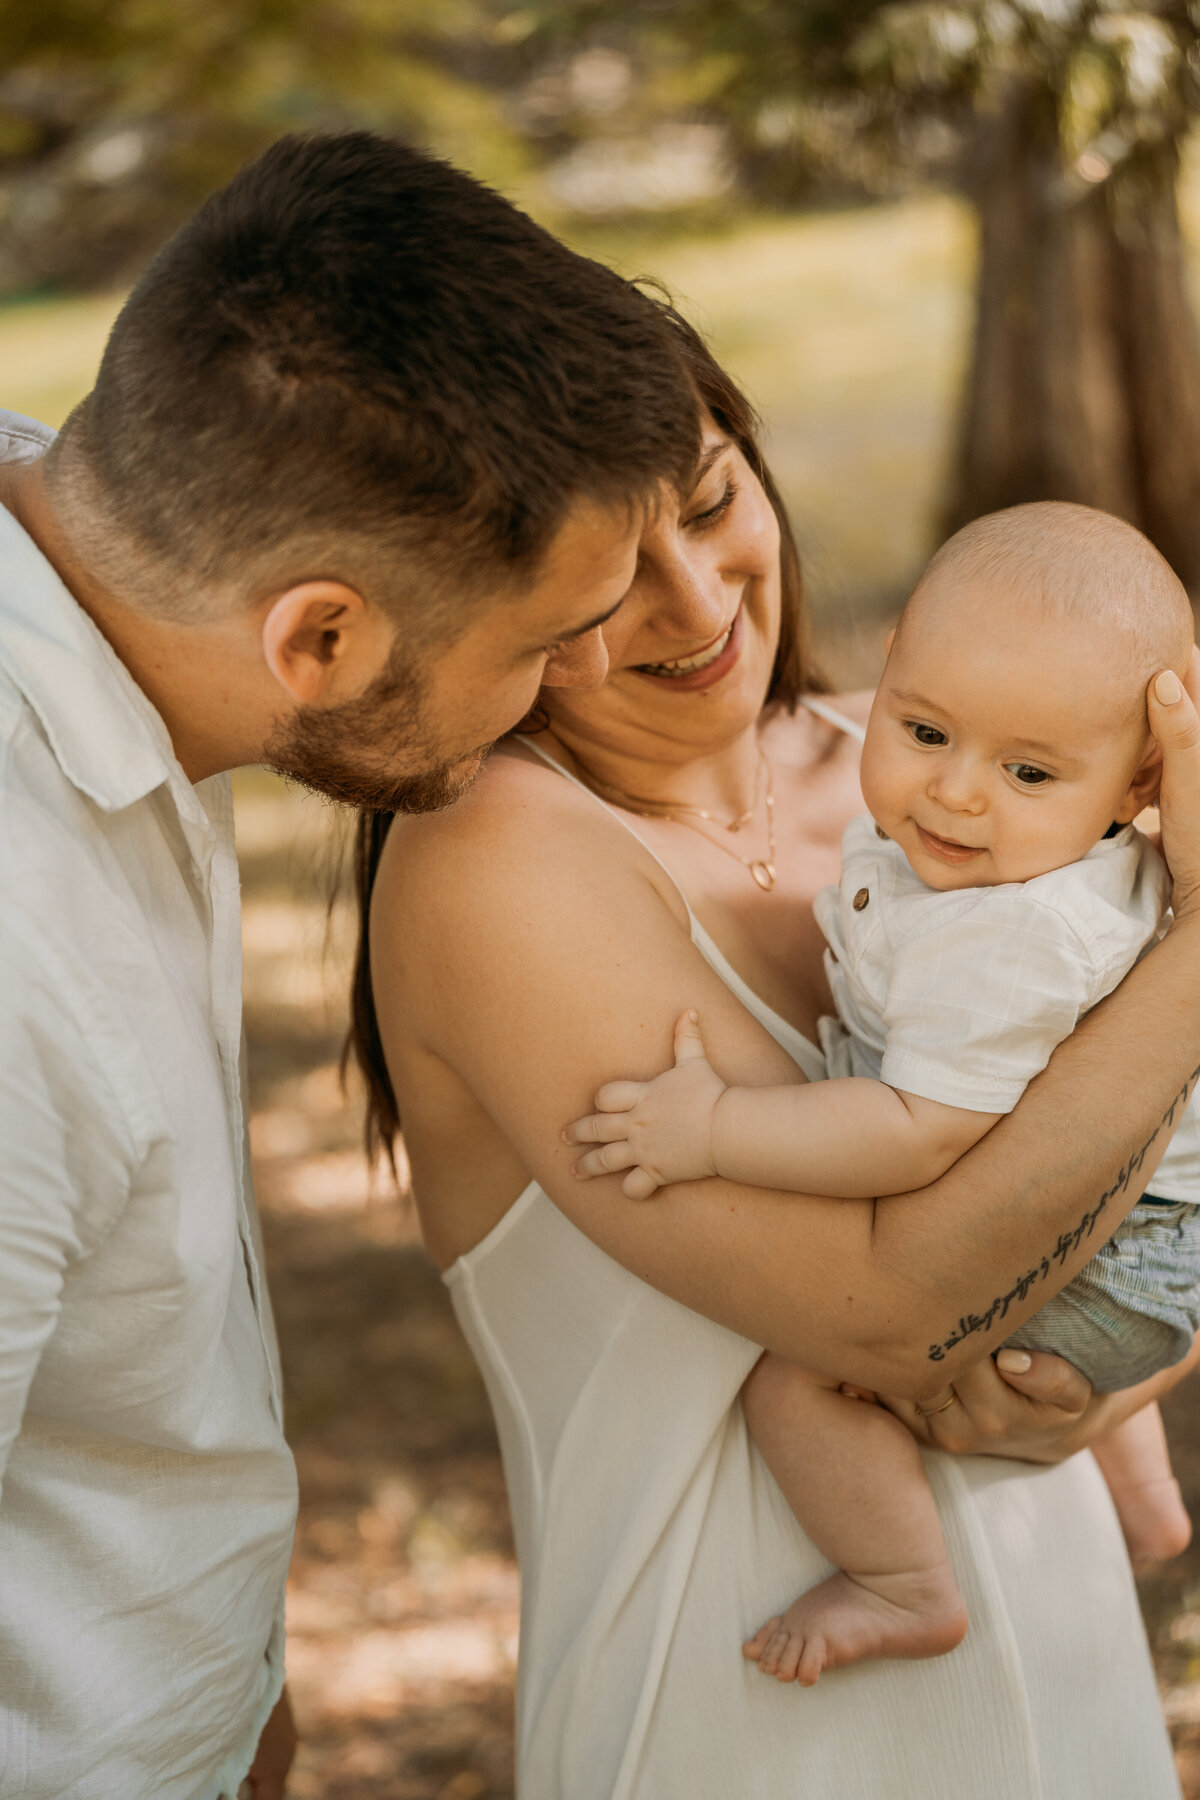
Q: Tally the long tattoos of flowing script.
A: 1